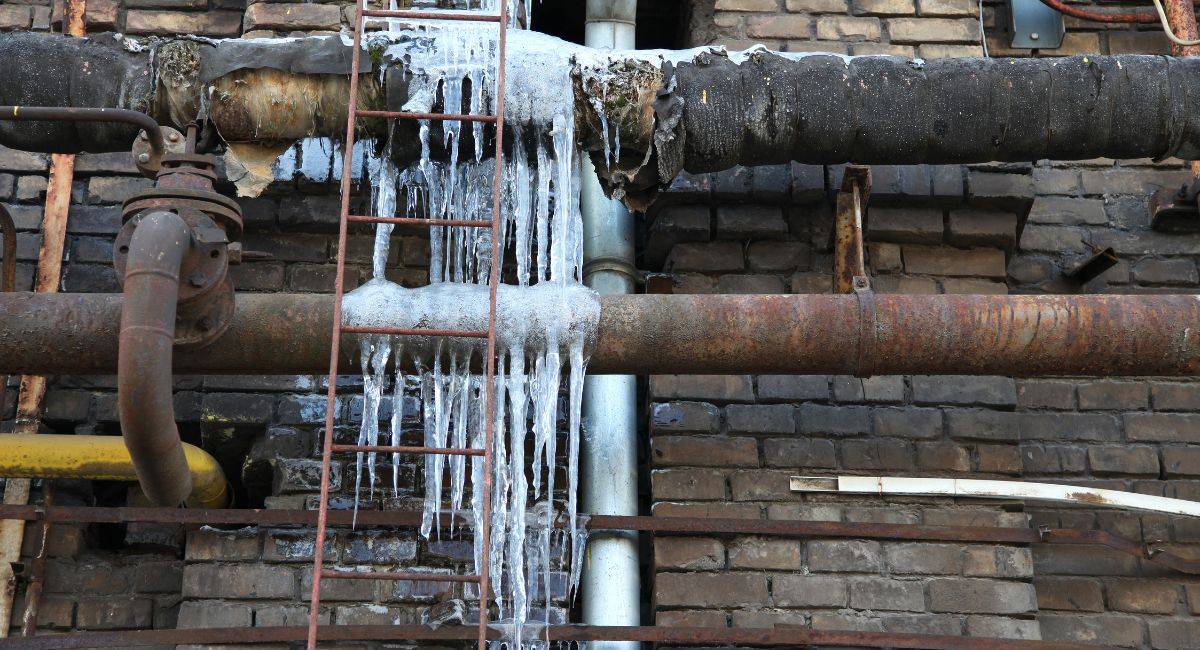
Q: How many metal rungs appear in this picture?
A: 6